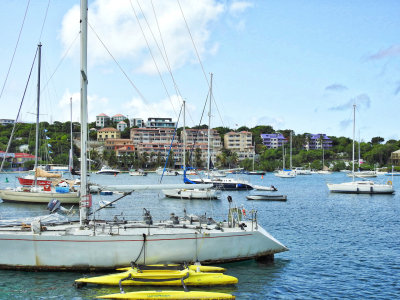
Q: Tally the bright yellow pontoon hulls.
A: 3